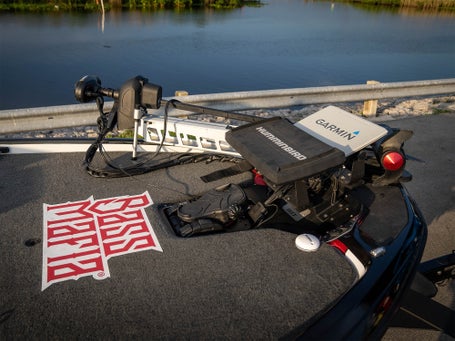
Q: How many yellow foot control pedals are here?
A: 0